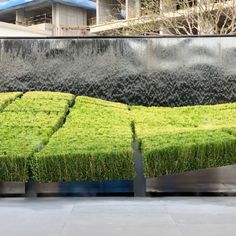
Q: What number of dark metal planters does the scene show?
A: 3